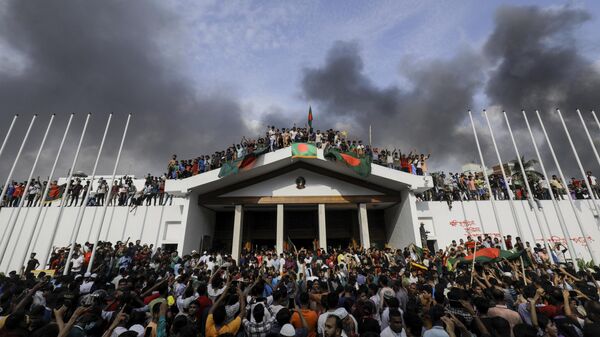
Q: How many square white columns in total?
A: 4